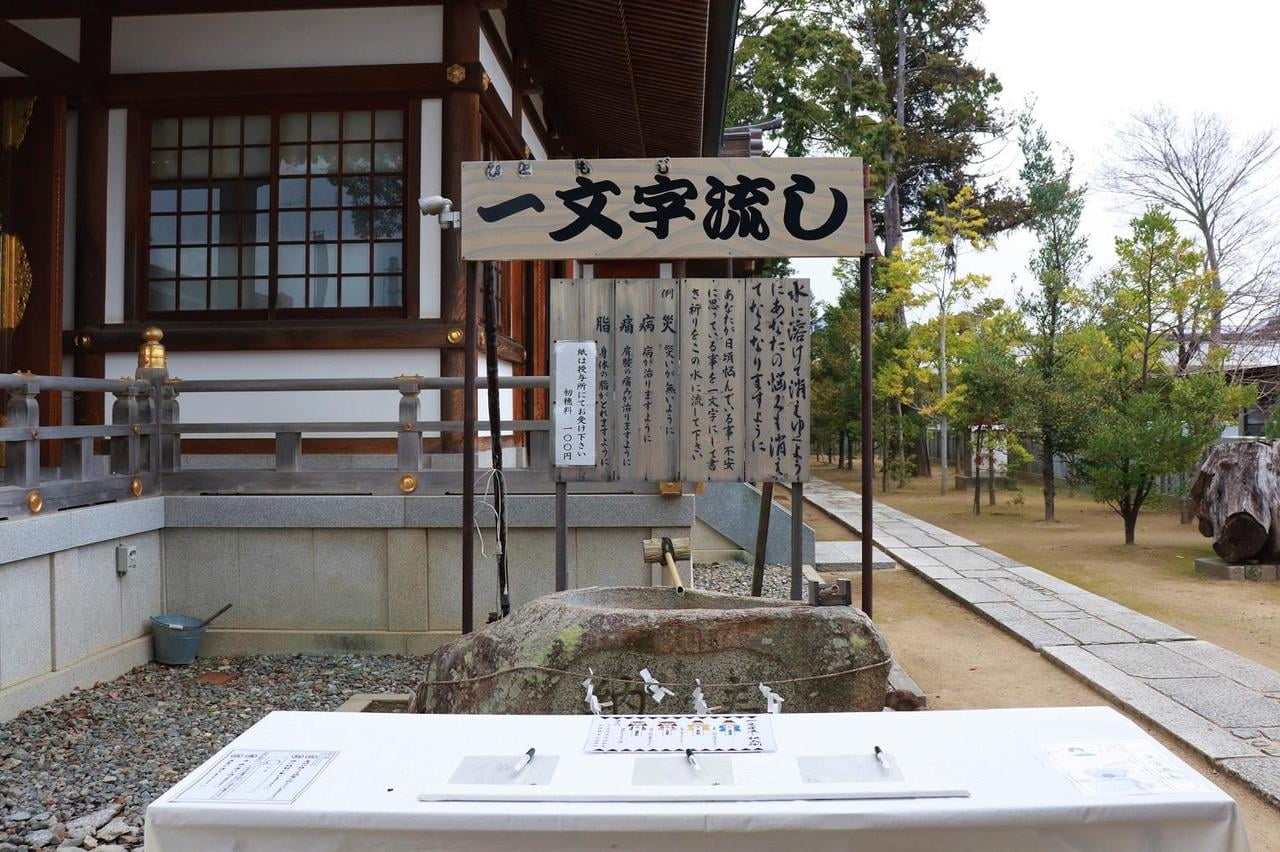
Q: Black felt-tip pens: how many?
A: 3